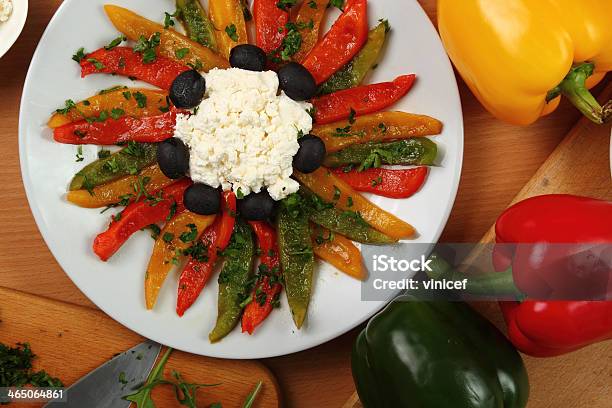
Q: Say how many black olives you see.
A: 7